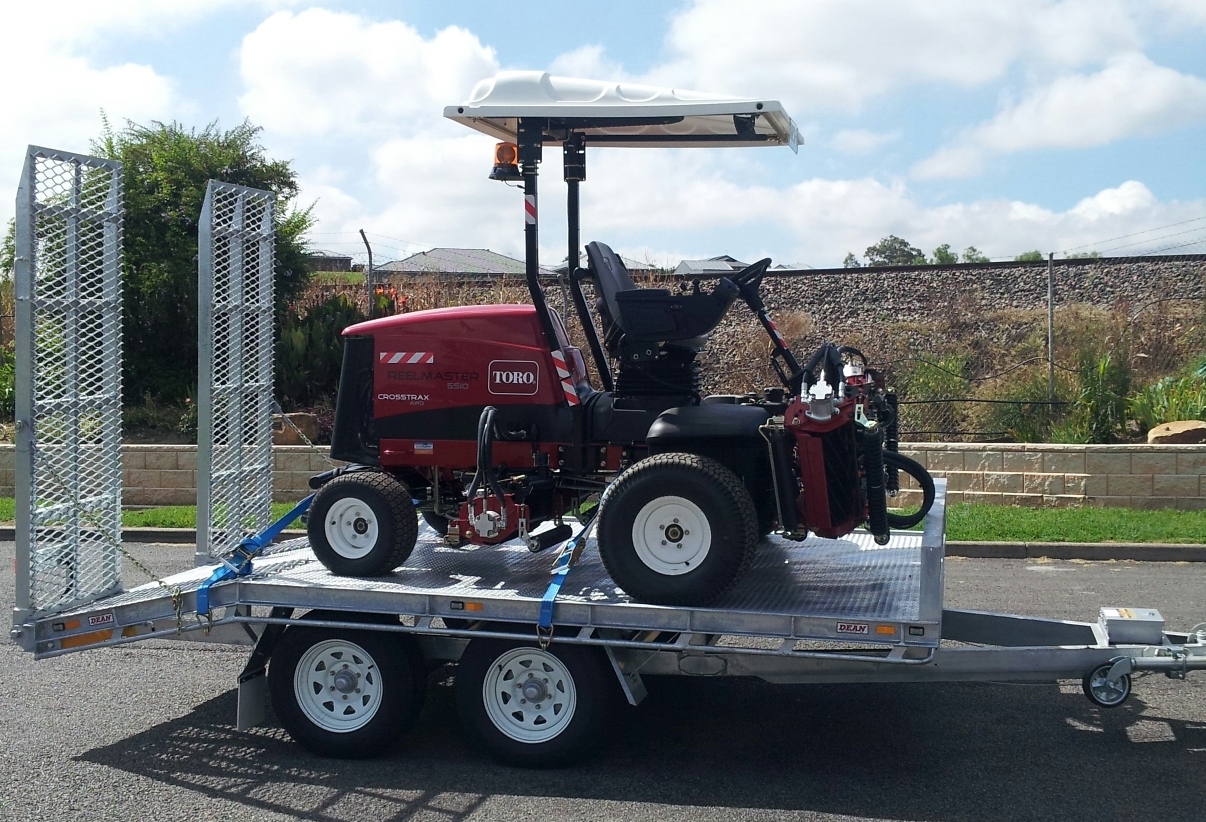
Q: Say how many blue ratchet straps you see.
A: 2